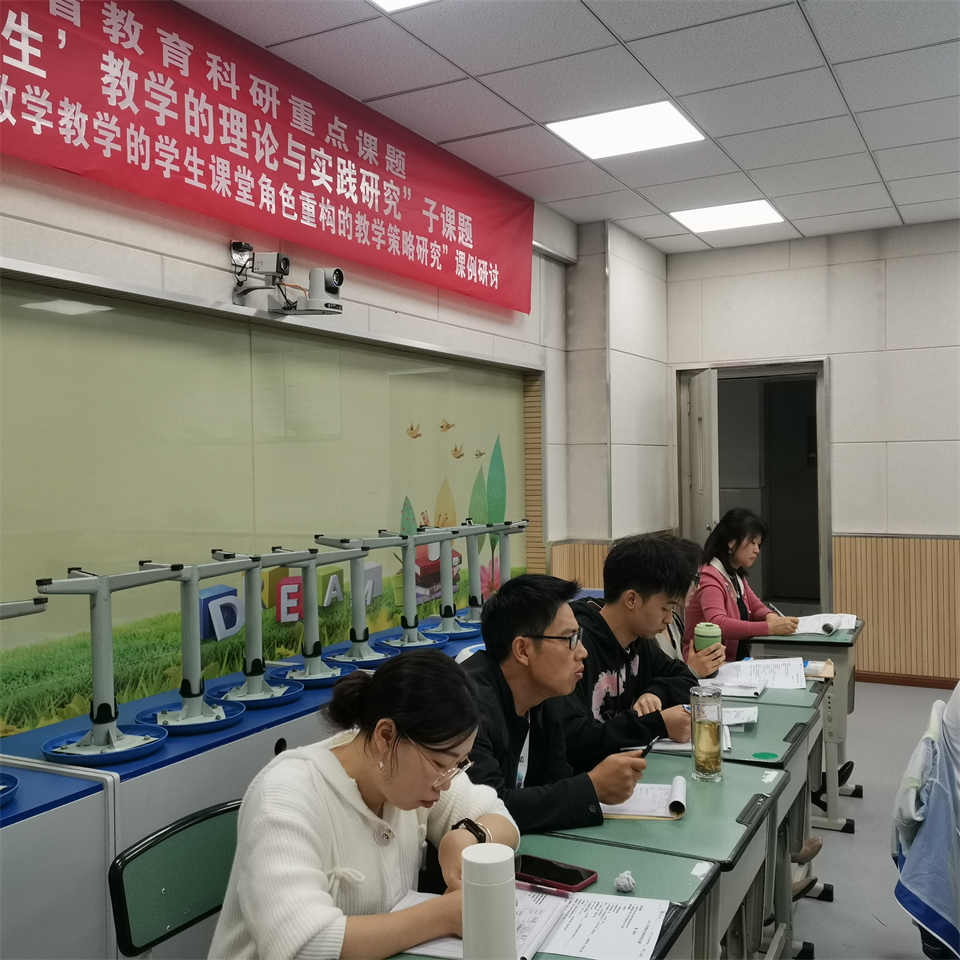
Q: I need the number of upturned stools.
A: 10